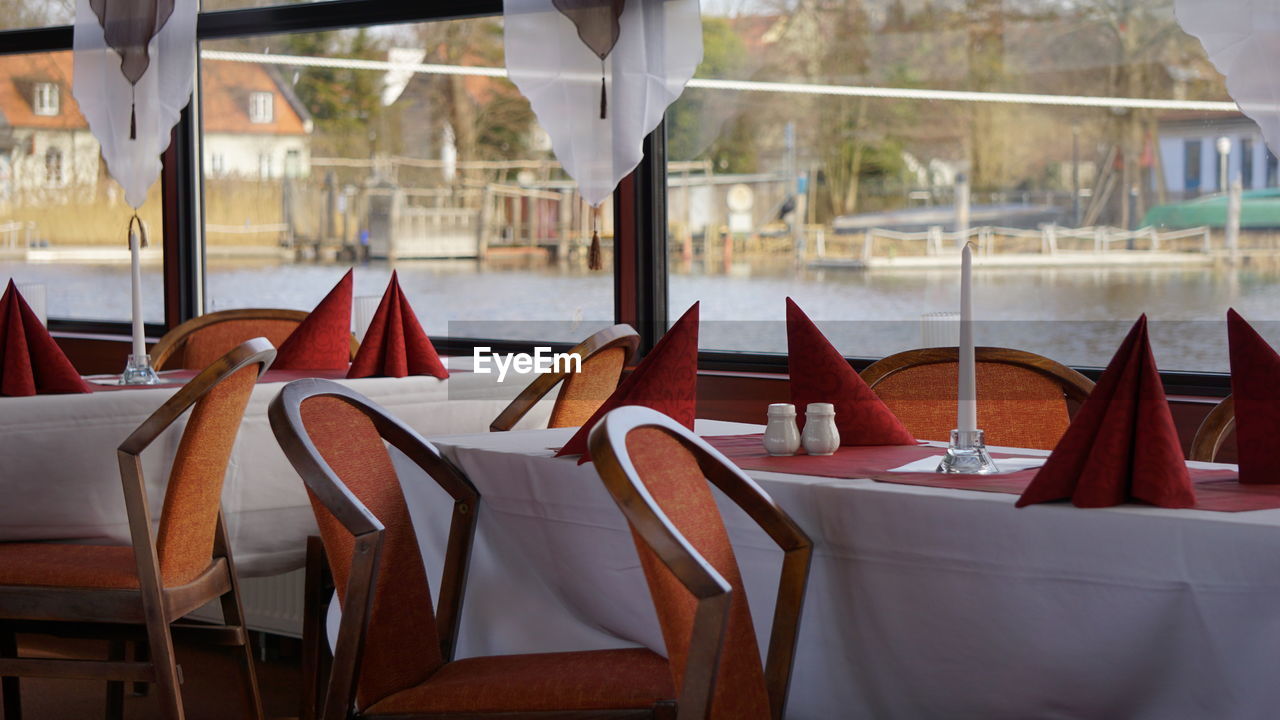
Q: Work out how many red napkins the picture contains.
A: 7